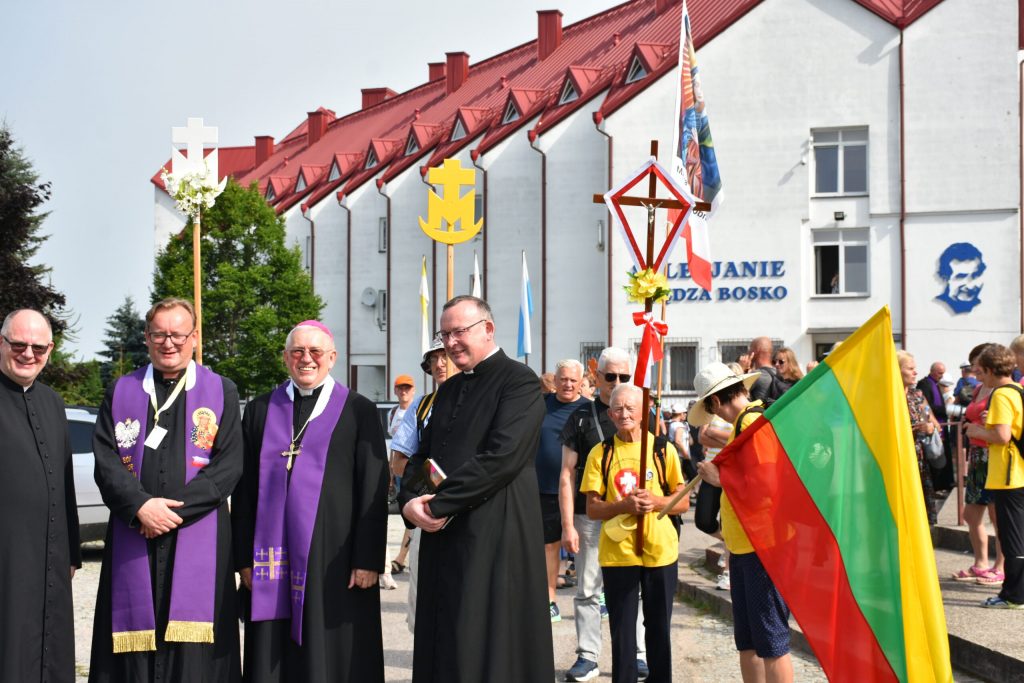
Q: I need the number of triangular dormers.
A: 9